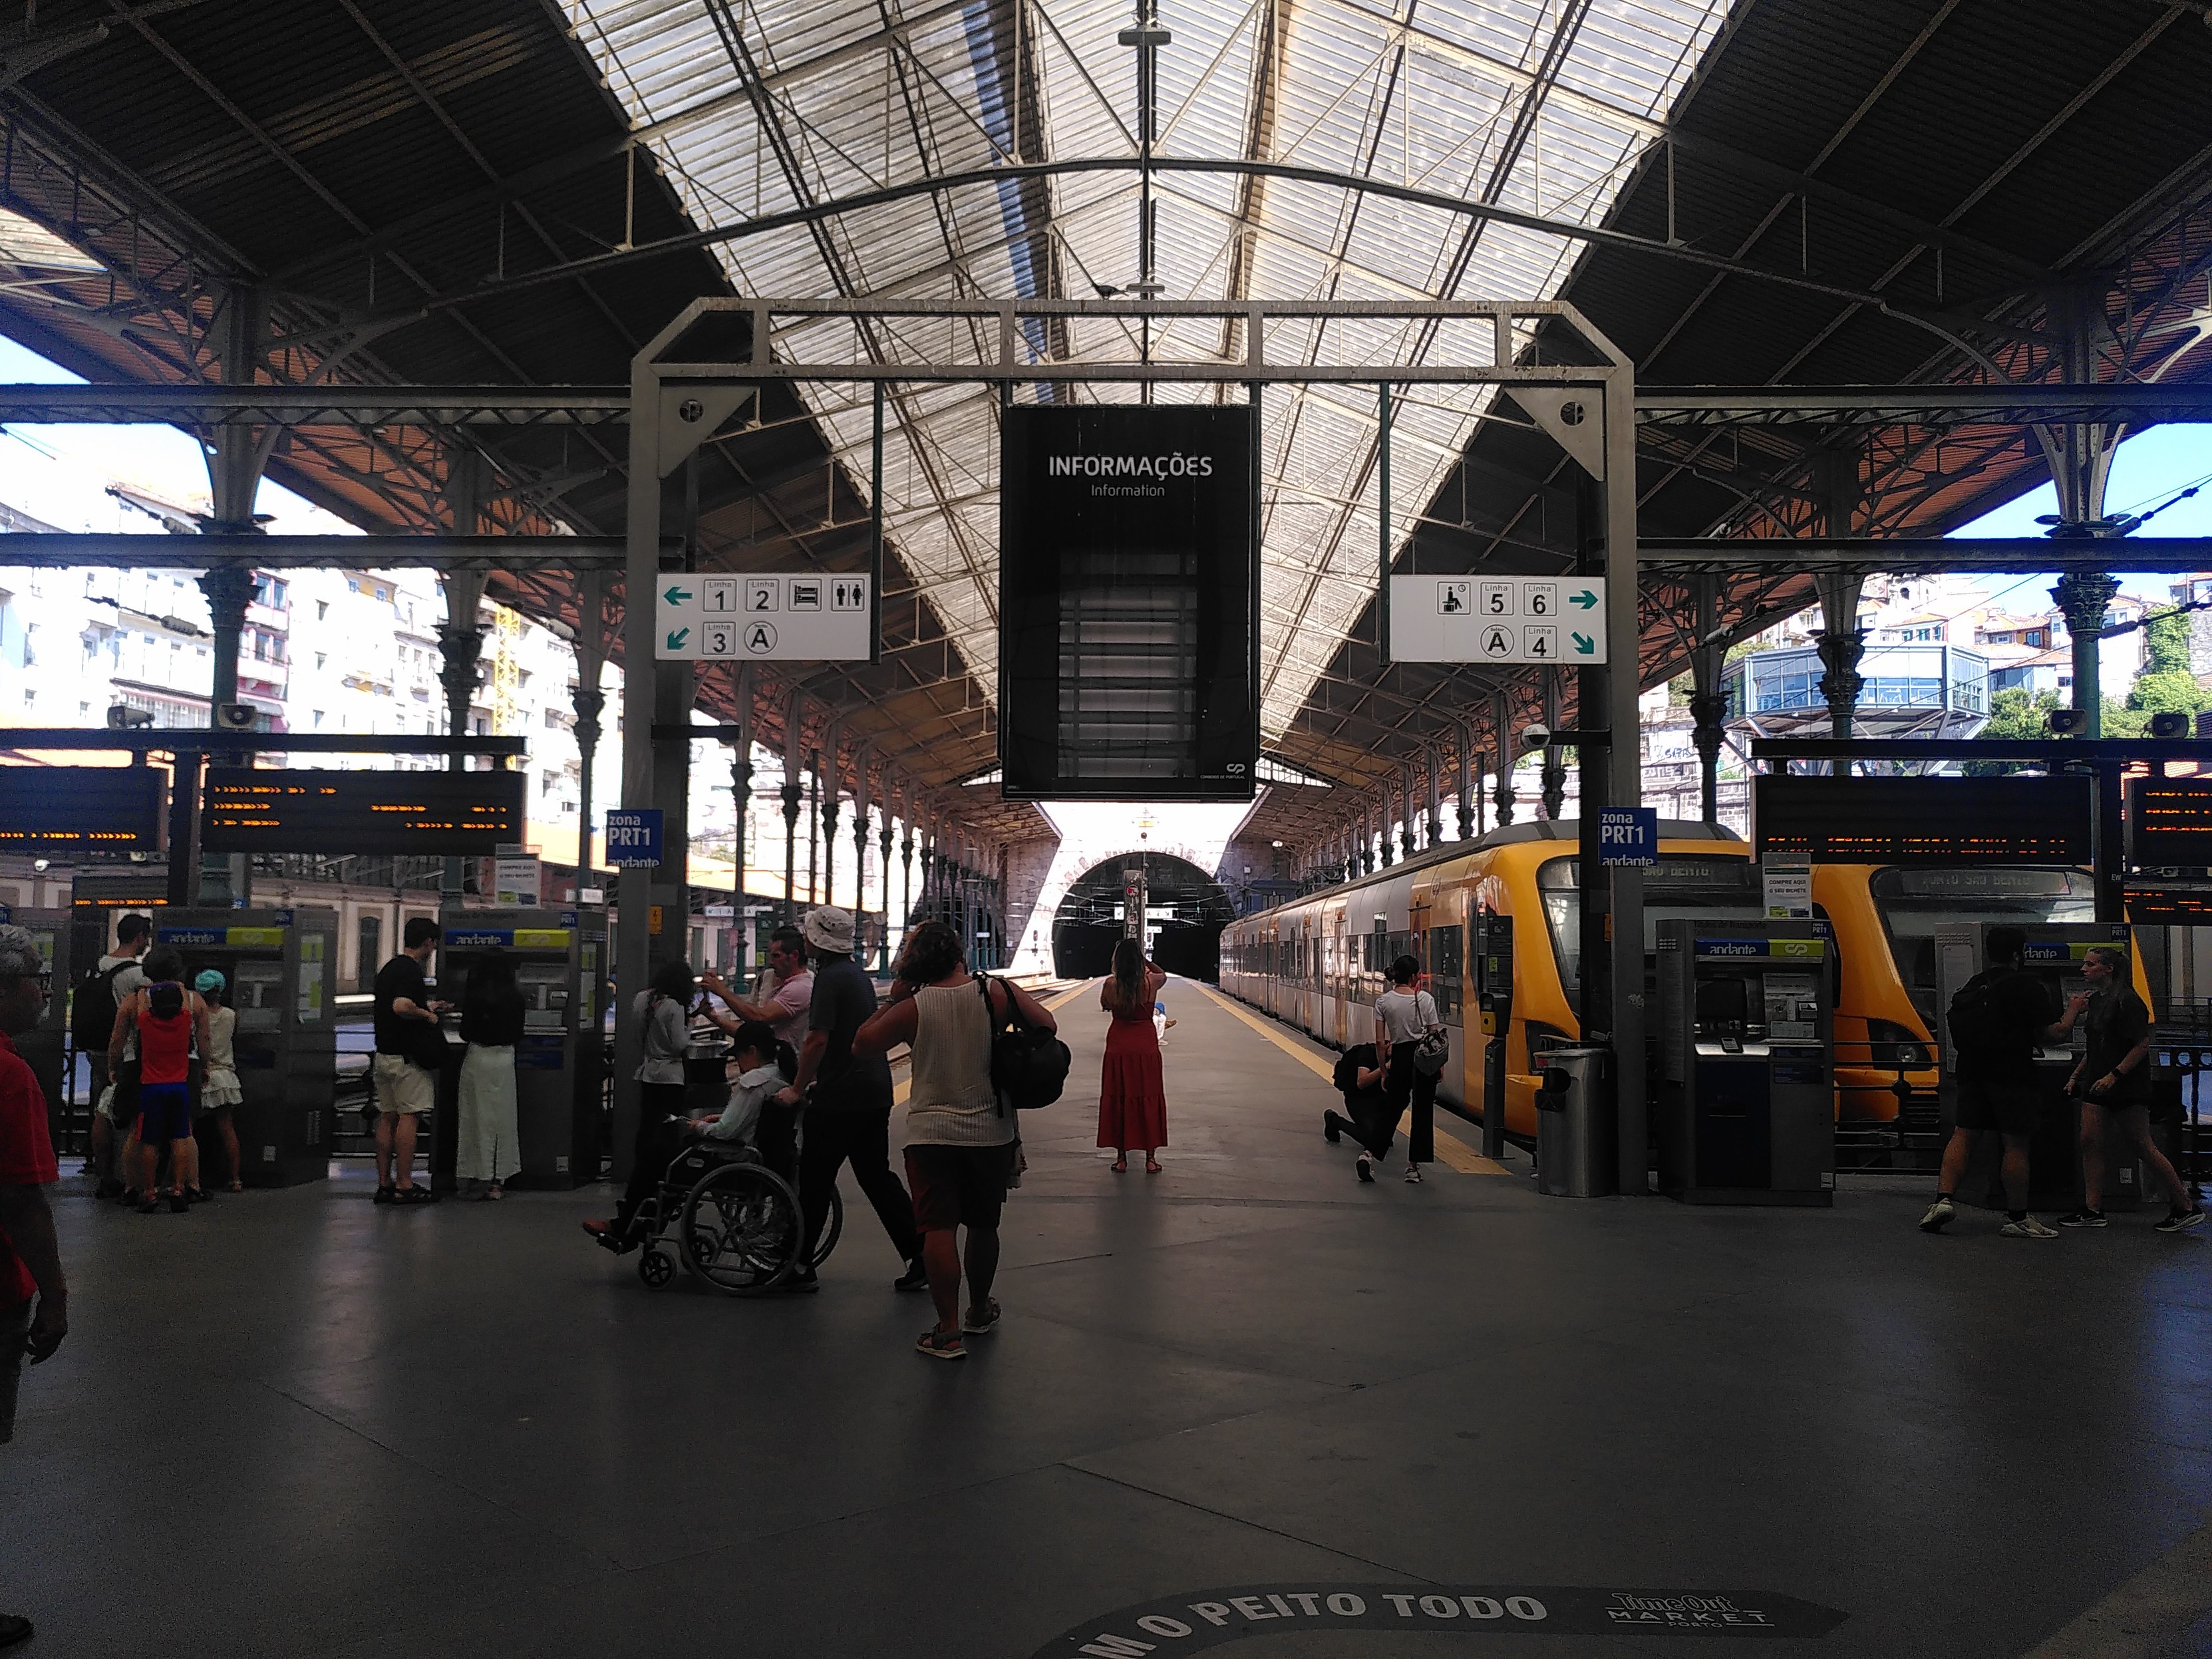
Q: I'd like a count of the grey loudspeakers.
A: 4